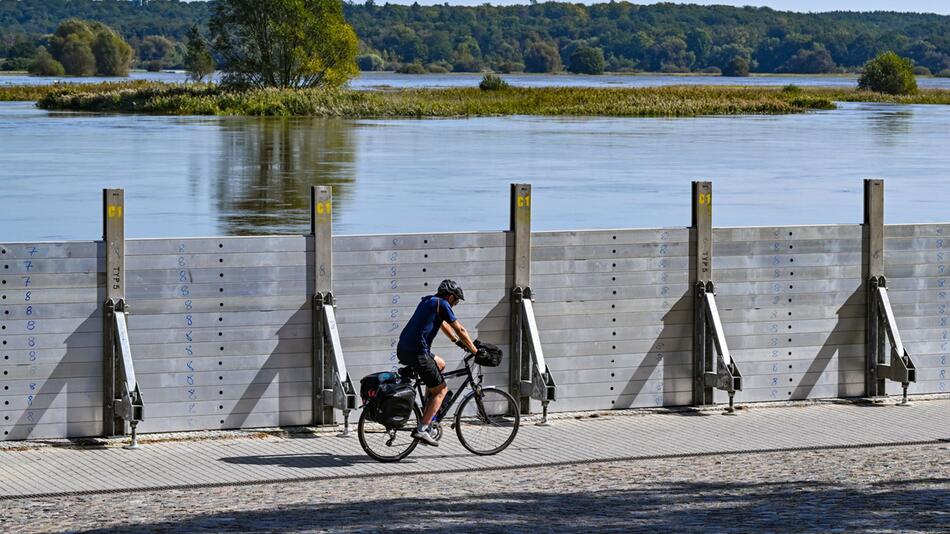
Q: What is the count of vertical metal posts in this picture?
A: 5